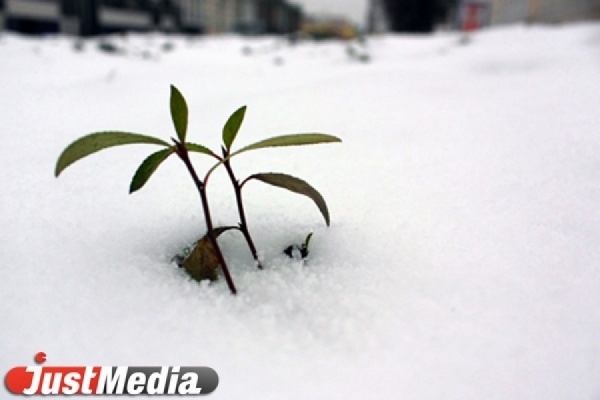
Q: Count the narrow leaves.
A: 7